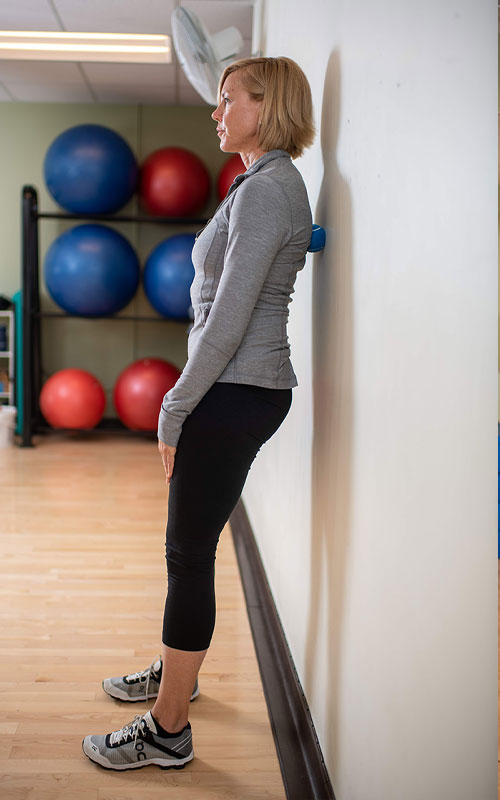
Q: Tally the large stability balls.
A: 7